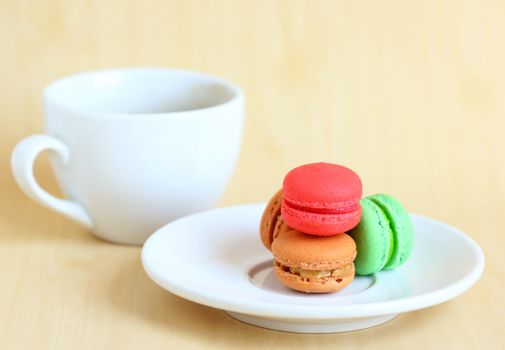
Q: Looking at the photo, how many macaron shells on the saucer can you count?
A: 8